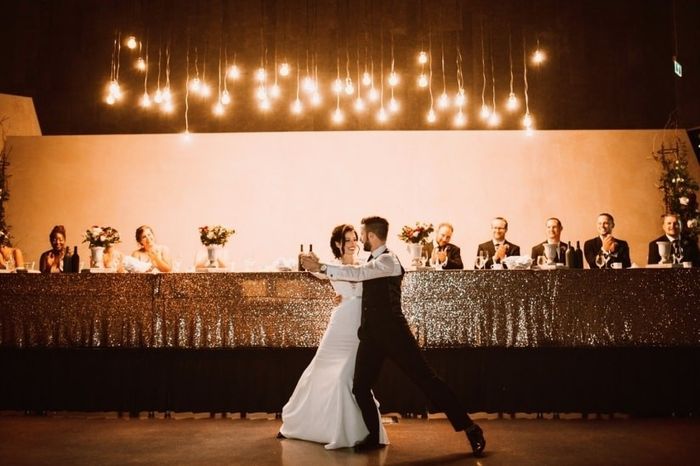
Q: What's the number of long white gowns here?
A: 1